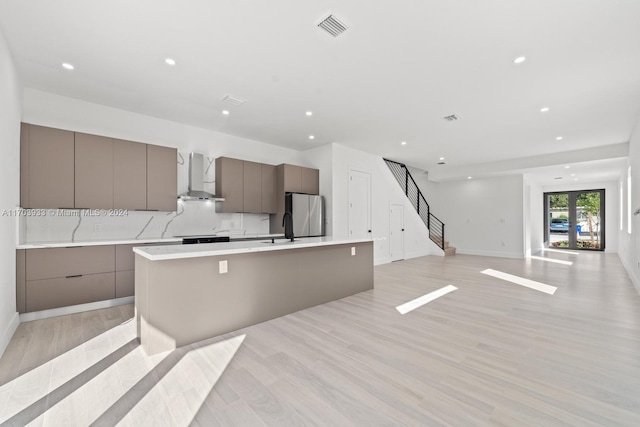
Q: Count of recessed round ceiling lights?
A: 14